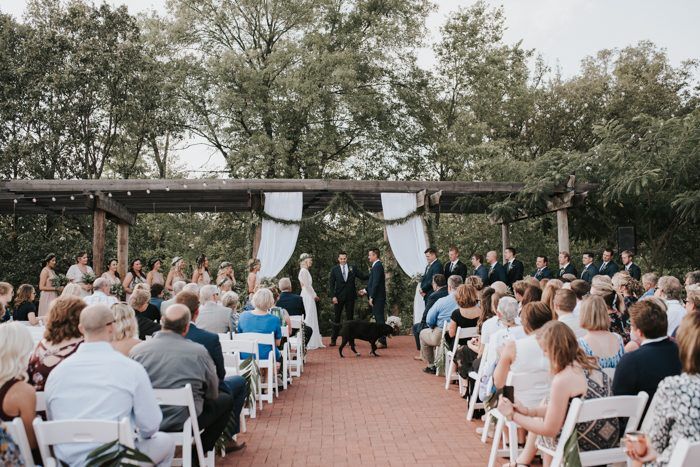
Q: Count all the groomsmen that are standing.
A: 10